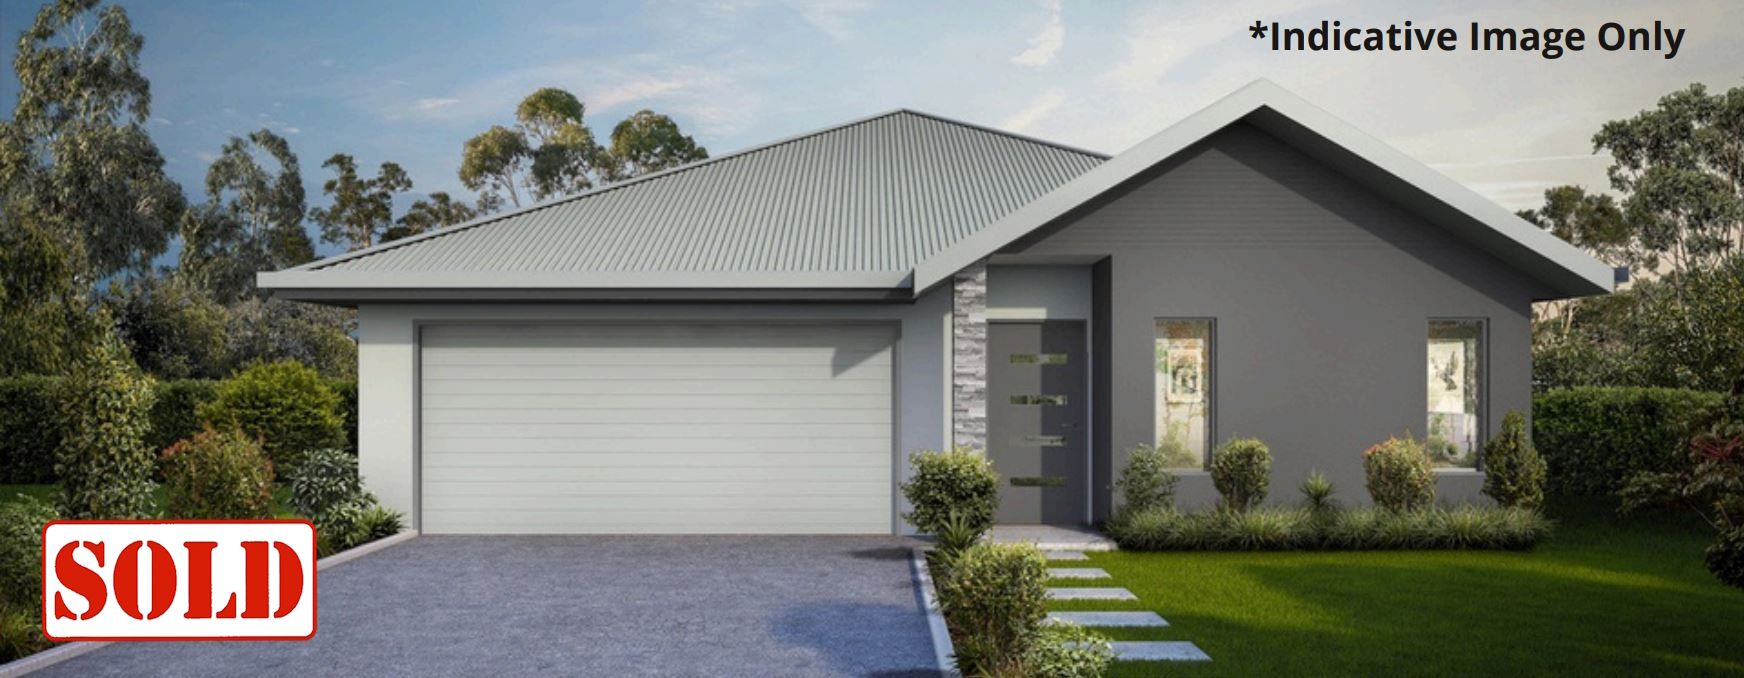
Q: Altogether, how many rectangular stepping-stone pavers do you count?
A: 5